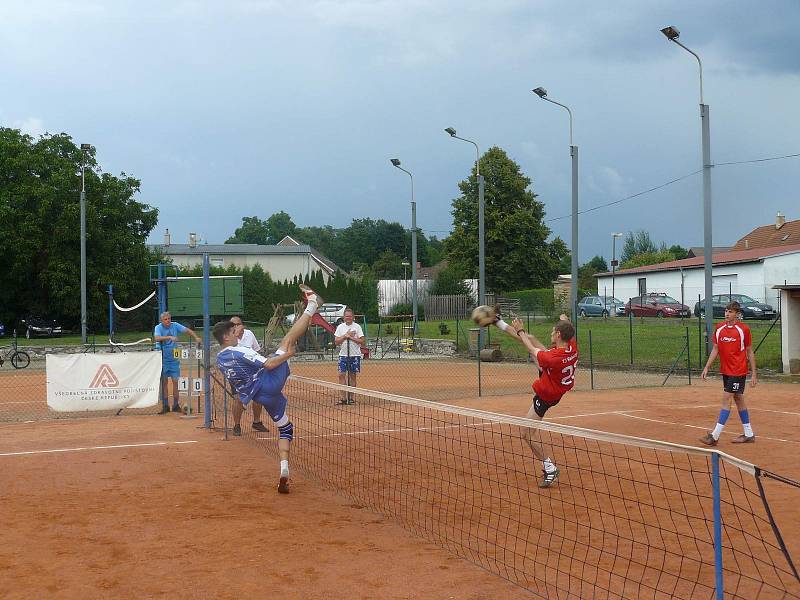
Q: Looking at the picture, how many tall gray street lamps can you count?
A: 5